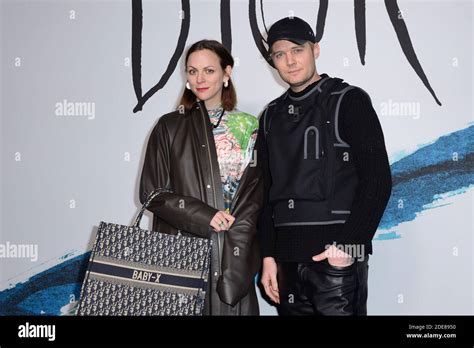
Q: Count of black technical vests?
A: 1